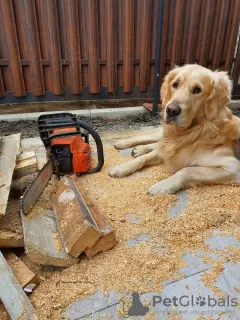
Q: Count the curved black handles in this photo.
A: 1